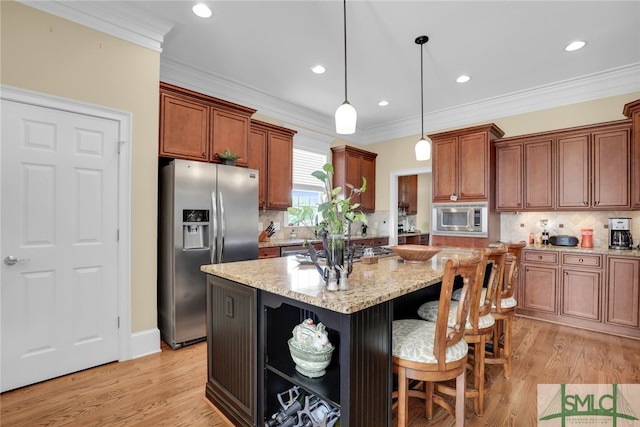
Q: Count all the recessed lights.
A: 5